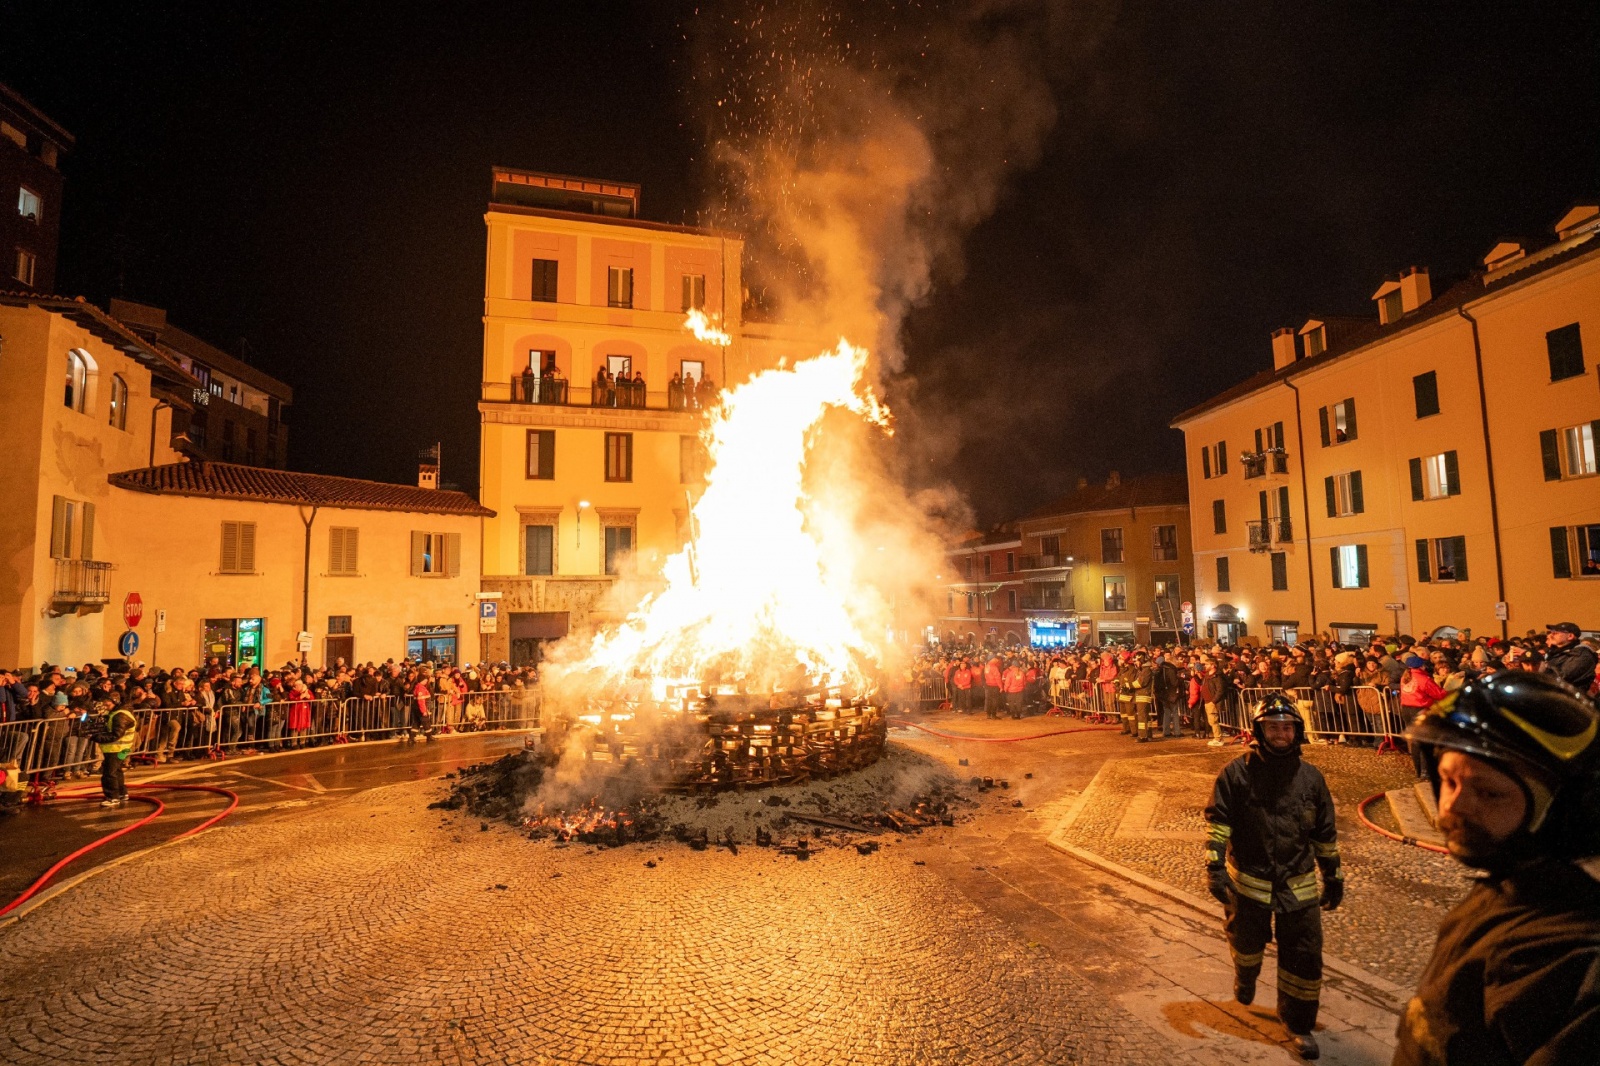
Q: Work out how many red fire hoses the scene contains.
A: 4